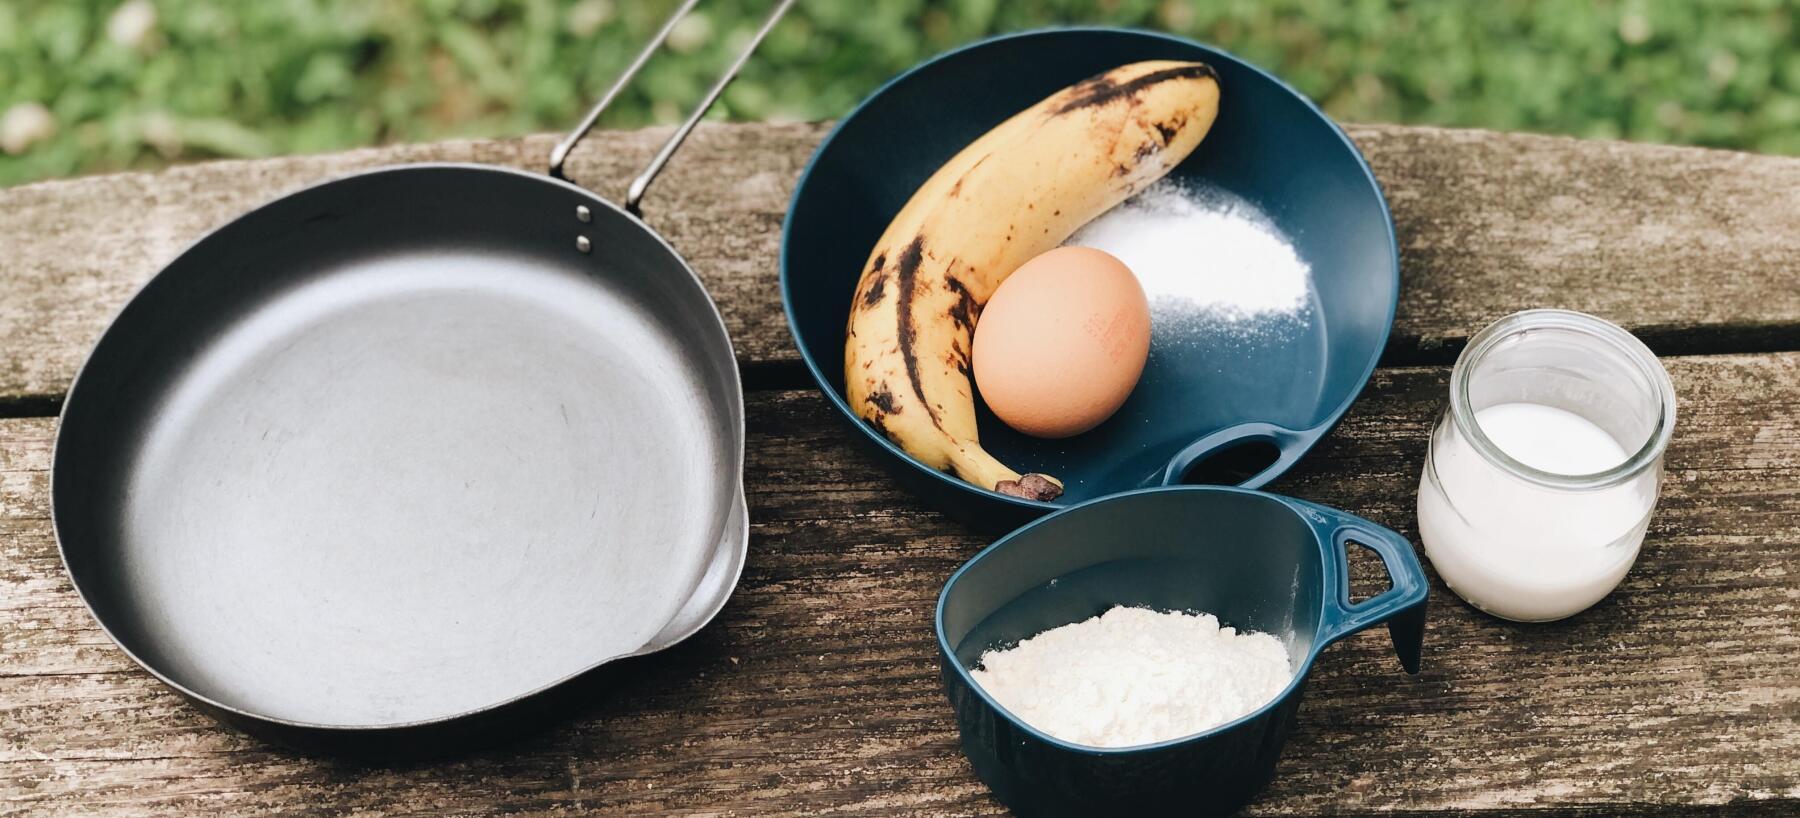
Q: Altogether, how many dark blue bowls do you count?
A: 2